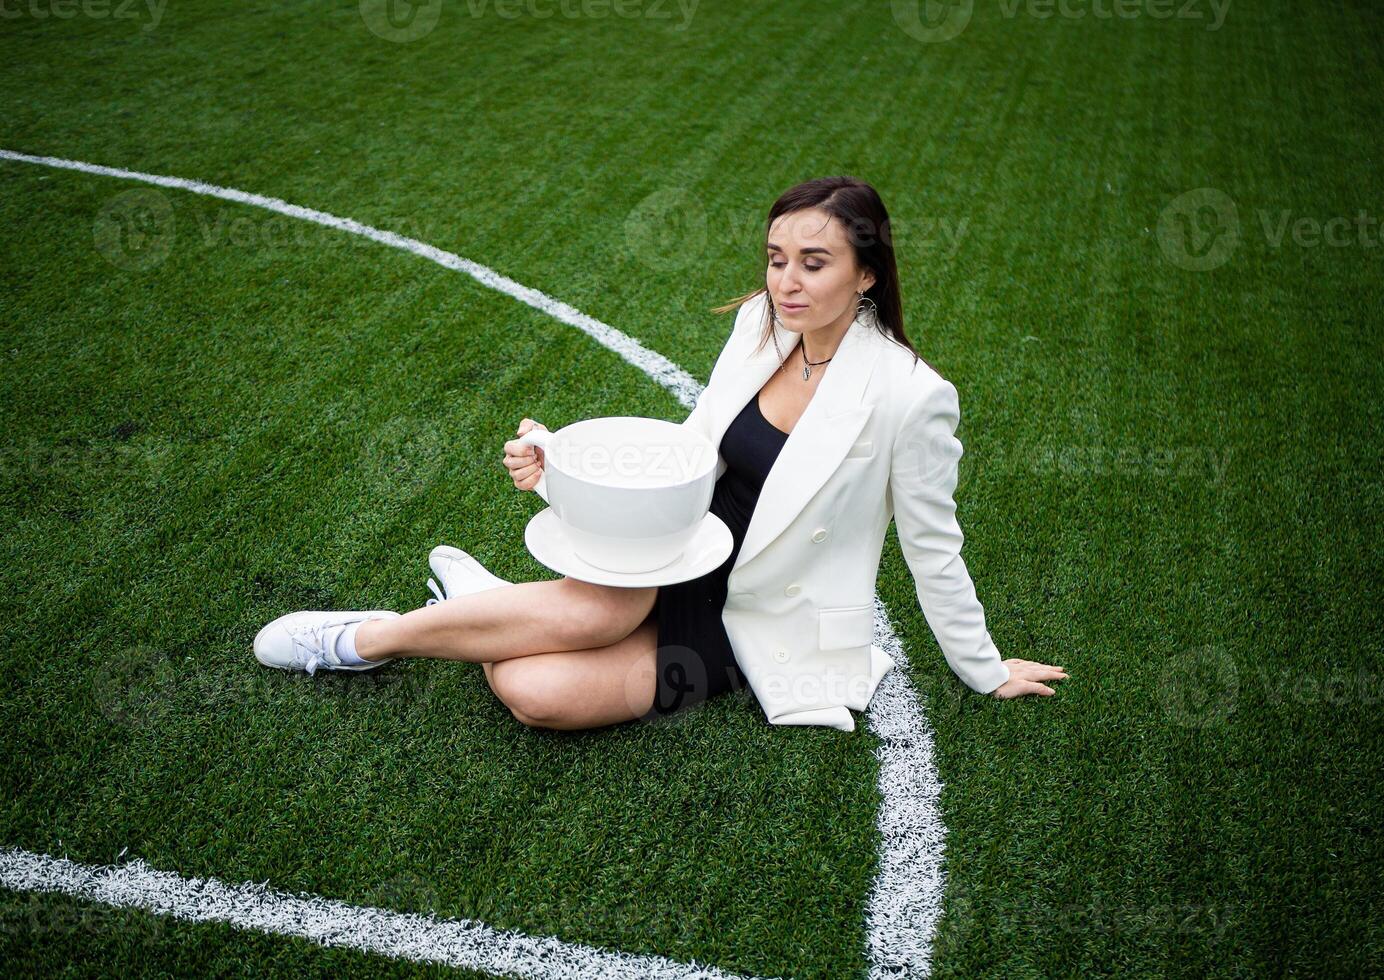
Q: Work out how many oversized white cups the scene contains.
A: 1